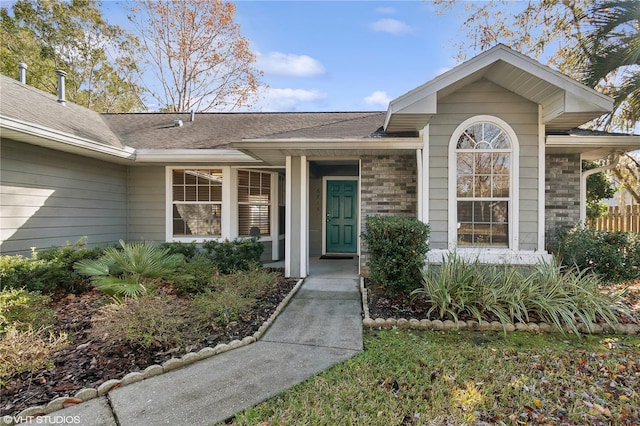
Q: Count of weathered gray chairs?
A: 0